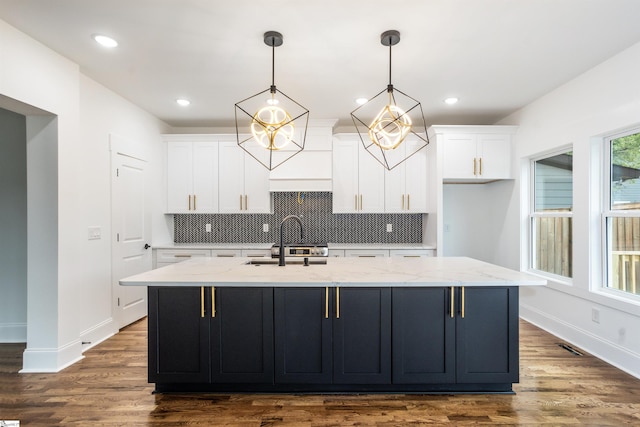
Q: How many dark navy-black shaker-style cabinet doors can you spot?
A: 6